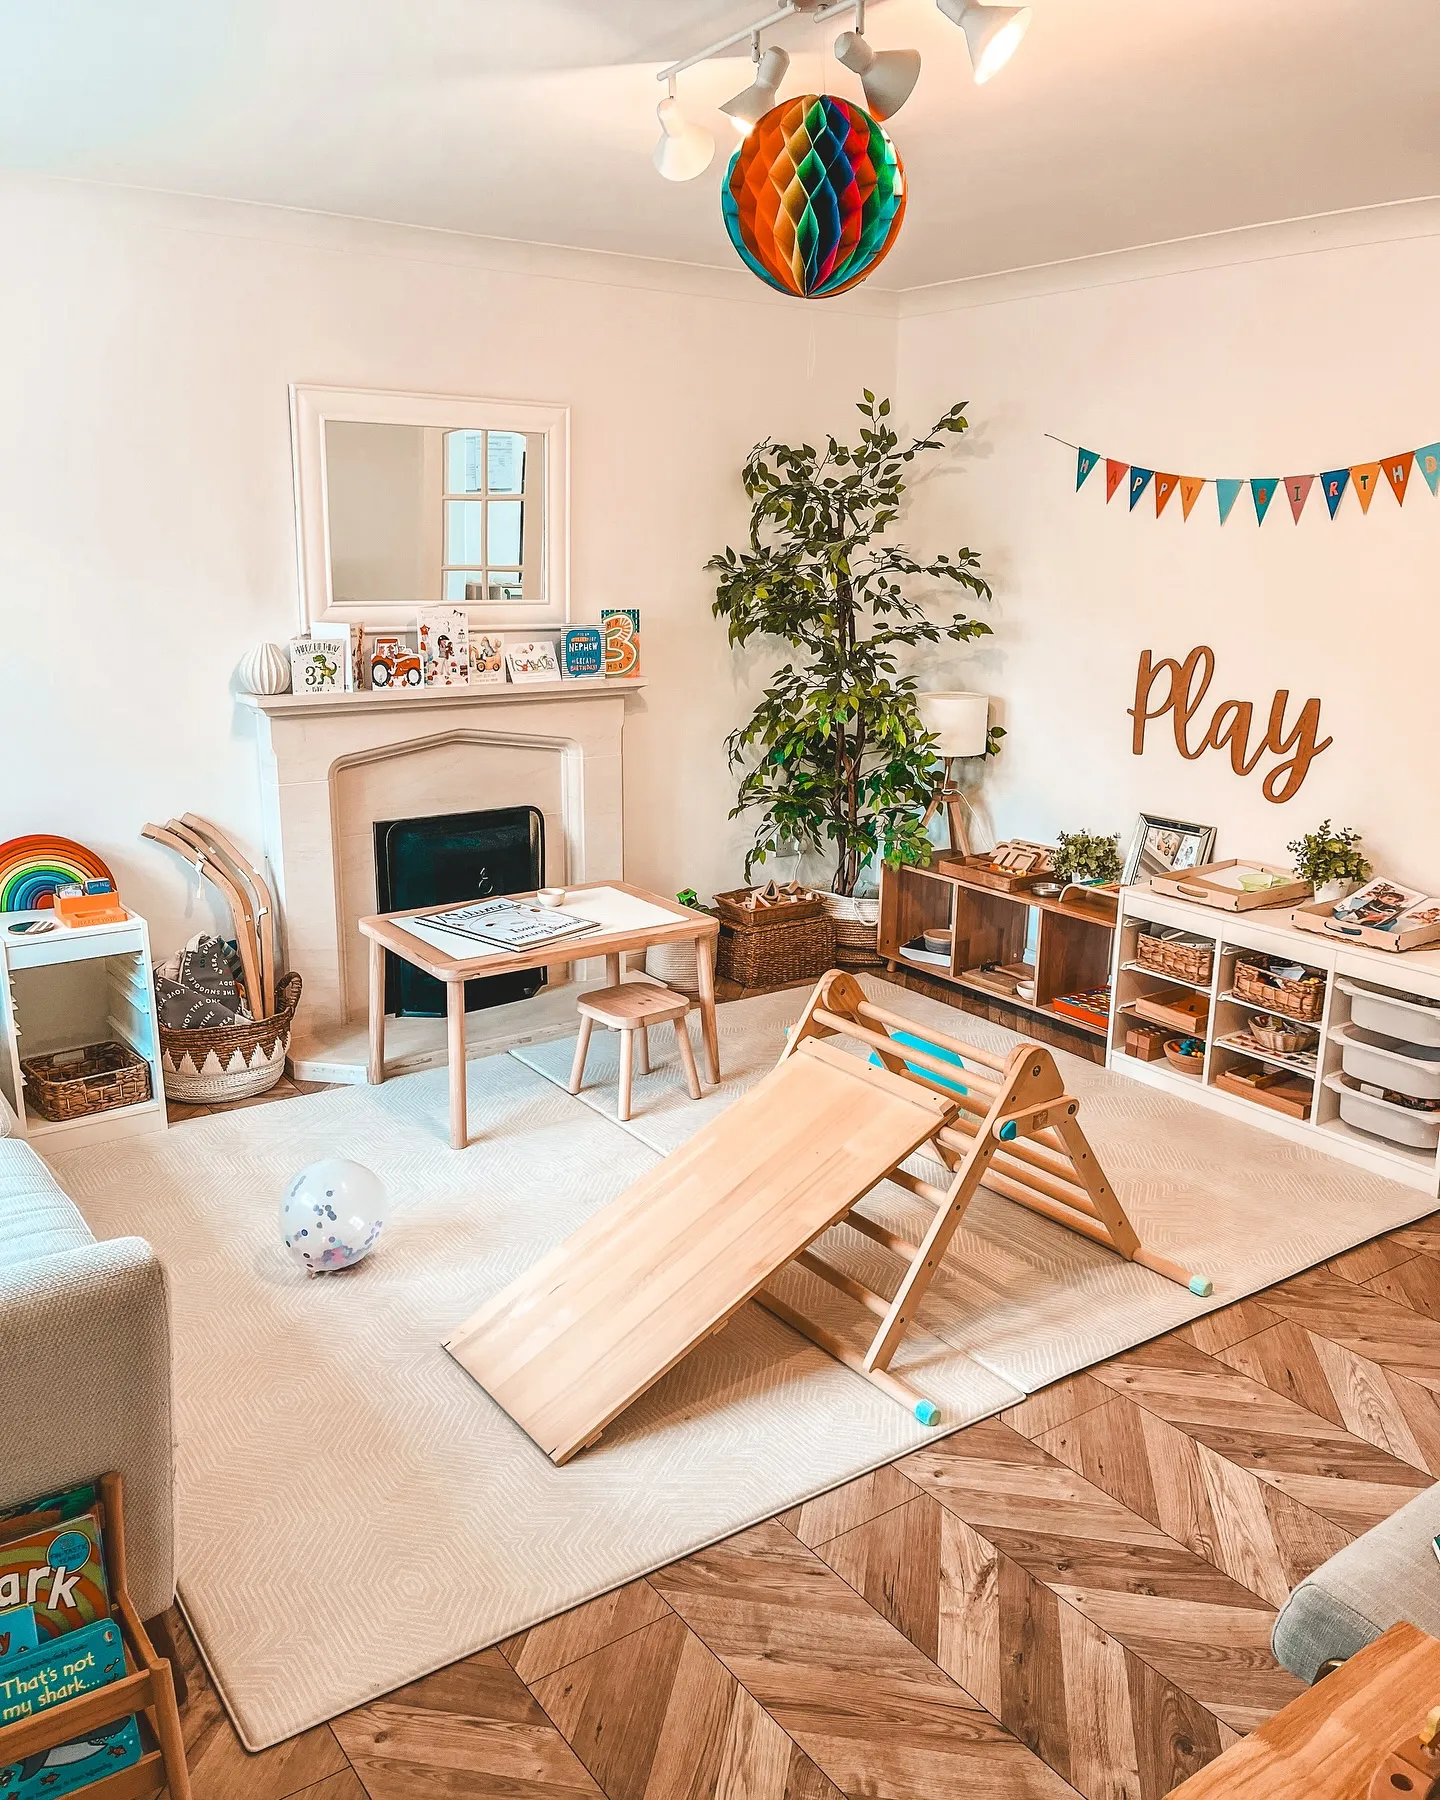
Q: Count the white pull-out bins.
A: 3